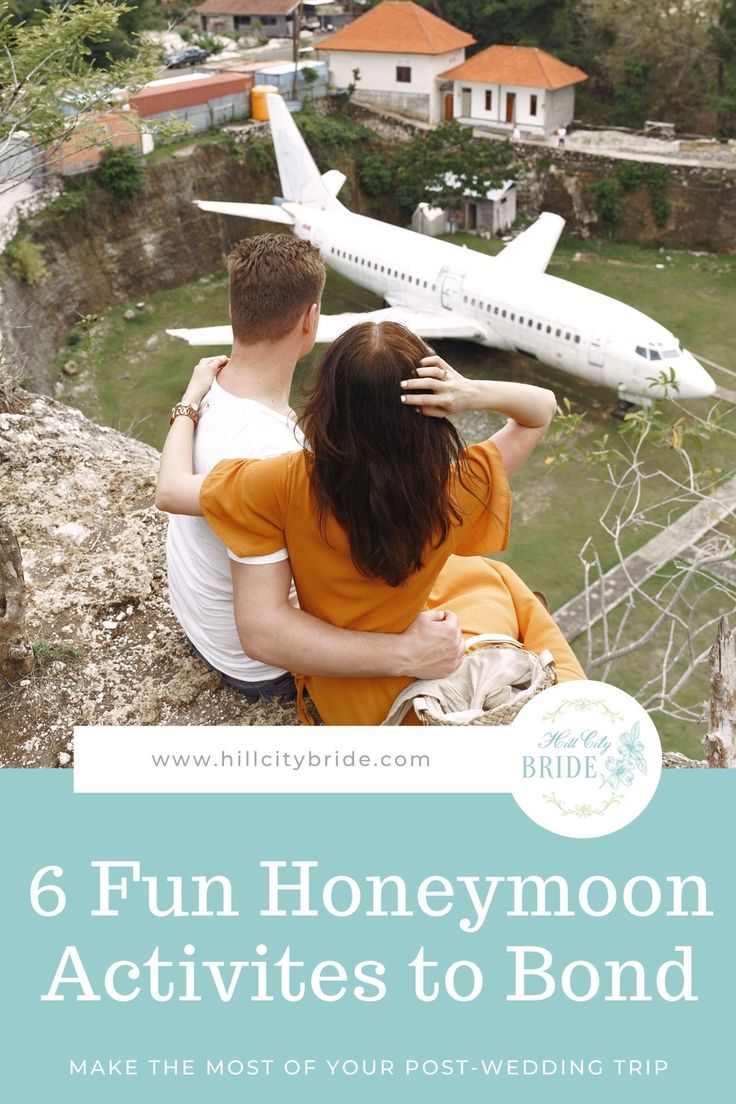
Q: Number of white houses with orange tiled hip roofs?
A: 2